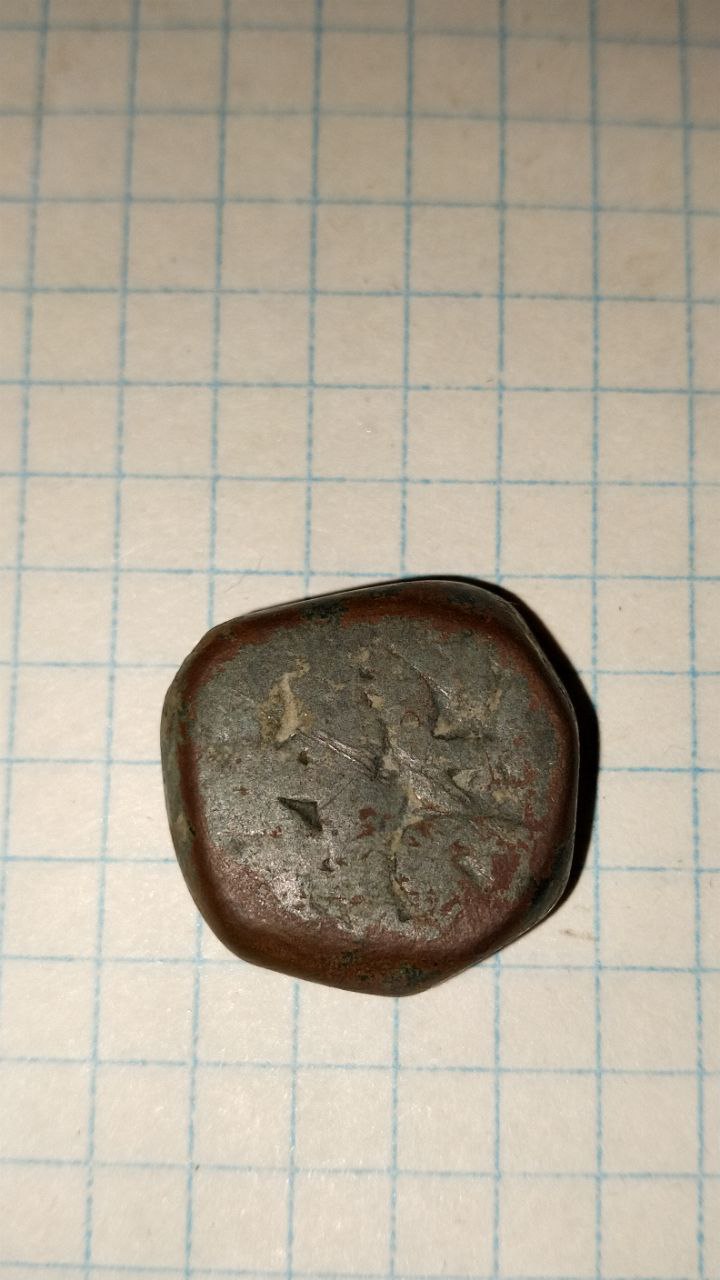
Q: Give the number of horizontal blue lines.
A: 14